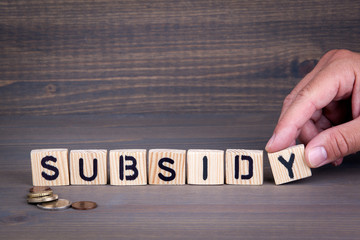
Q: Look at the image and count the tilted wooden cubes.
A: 1